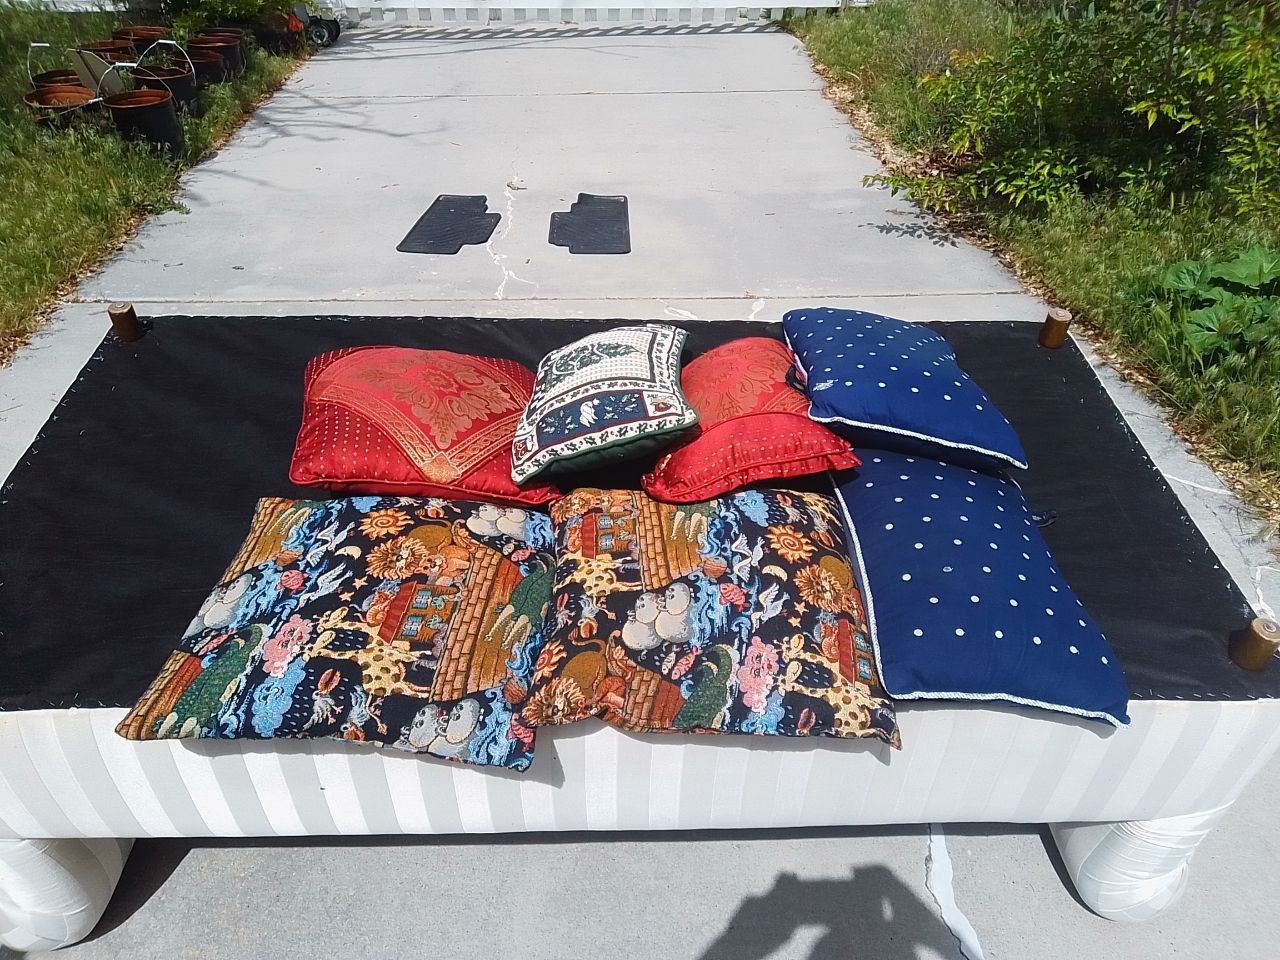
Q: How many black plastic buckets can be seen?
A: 10